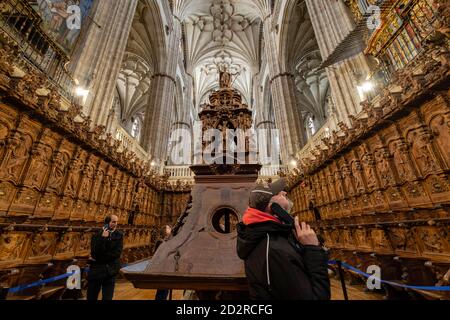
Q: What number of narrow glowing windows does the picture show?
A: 2